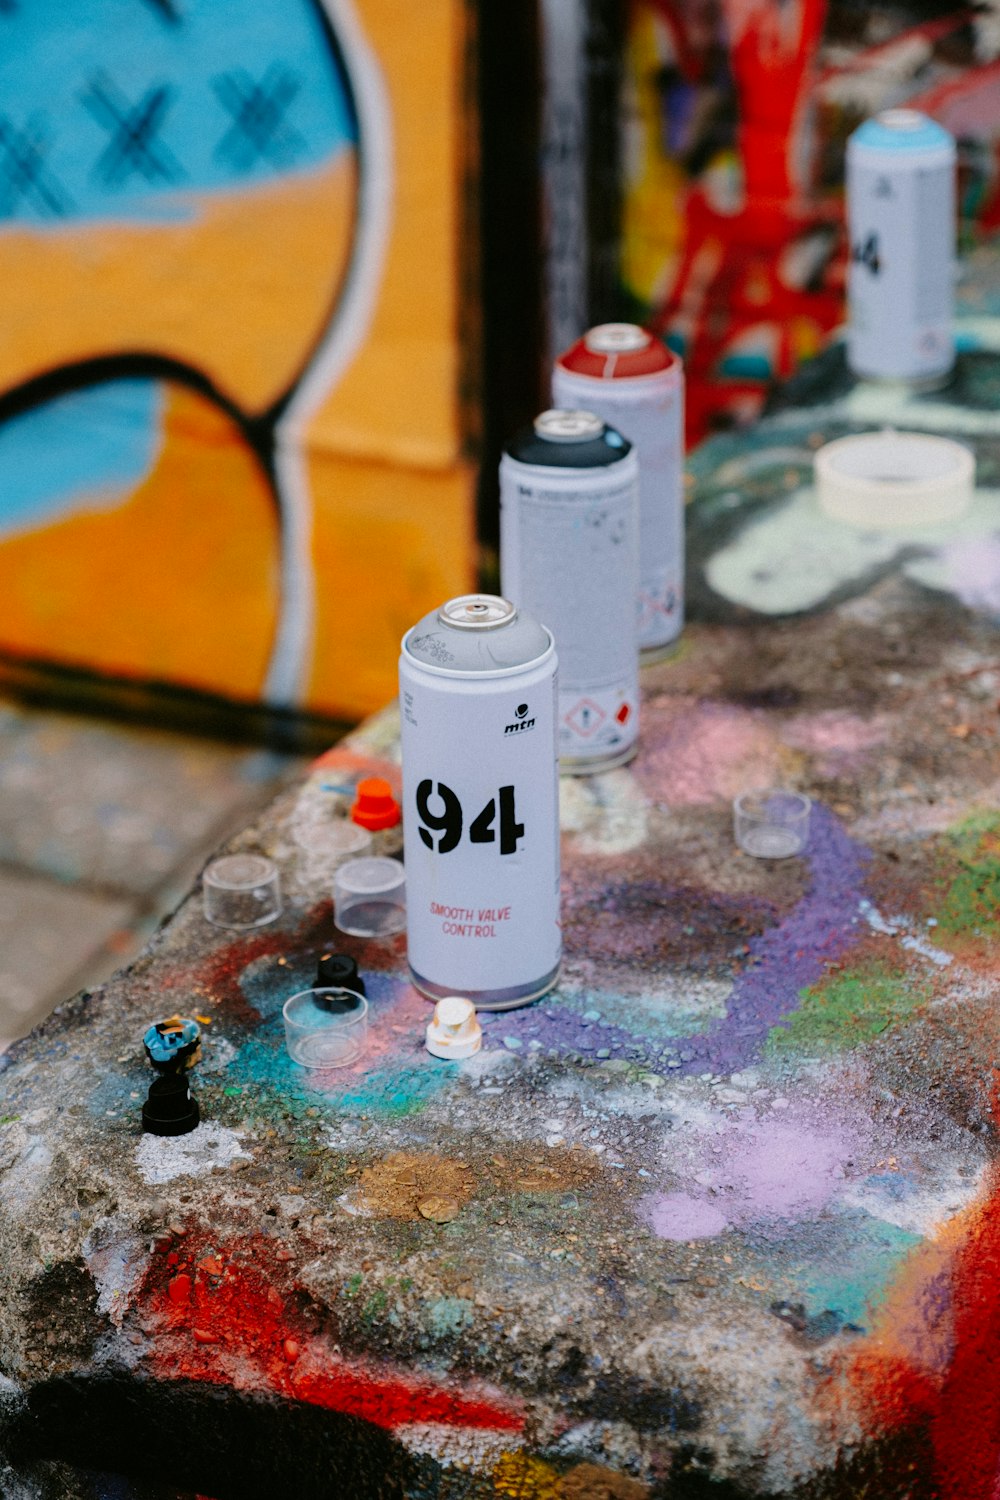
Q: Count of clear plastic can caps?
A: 5